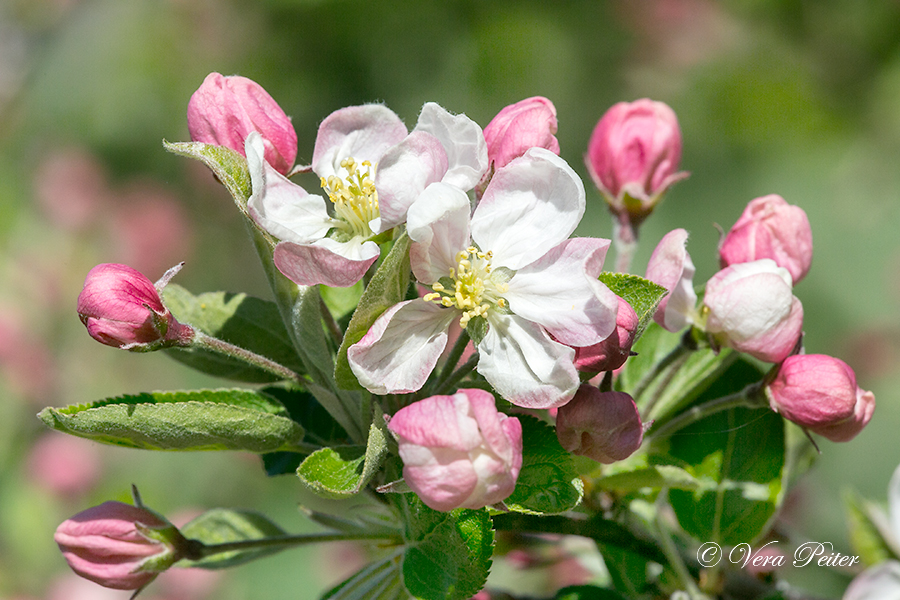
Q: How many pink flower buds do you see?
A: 11